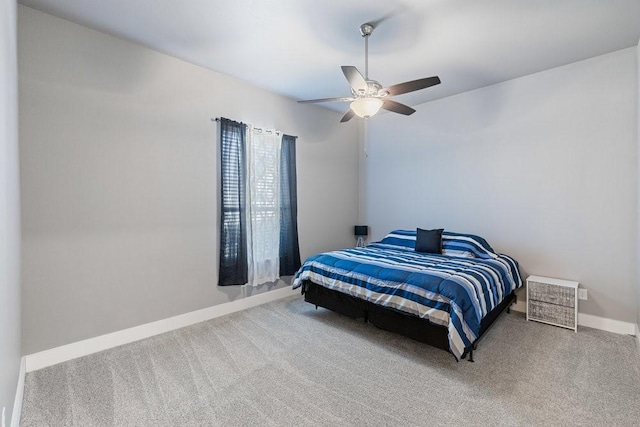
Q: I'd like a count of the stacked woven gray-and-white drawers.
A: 2